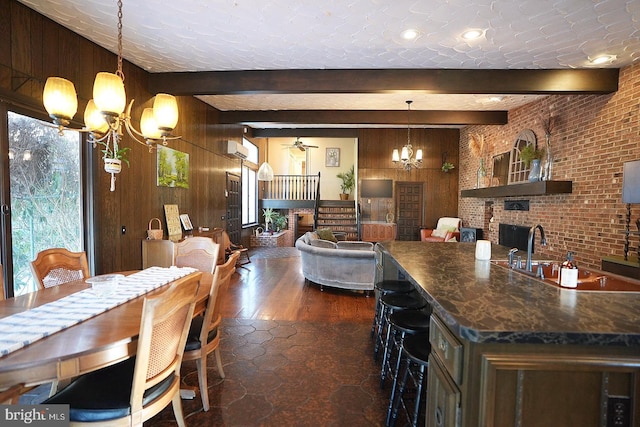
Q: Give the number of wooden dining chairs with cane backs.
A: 4